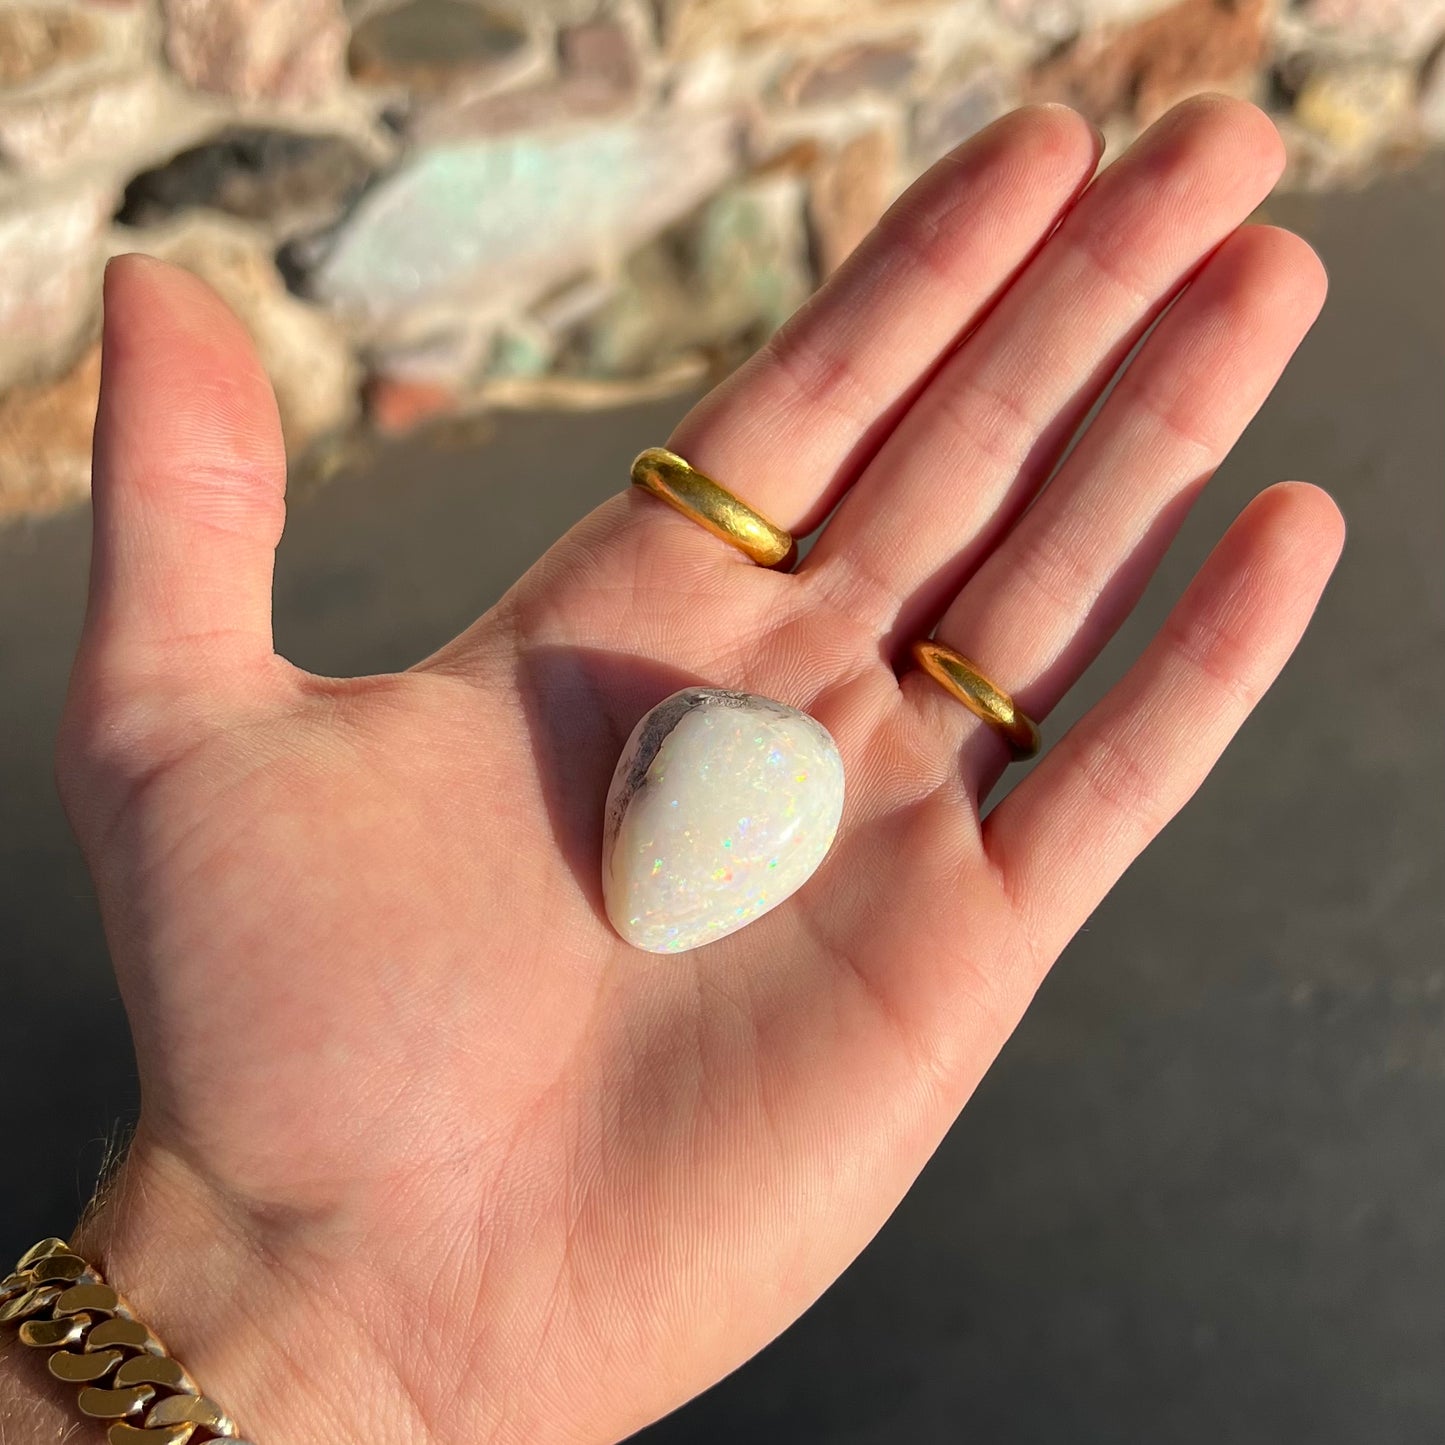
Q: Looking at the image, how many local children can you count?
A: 0